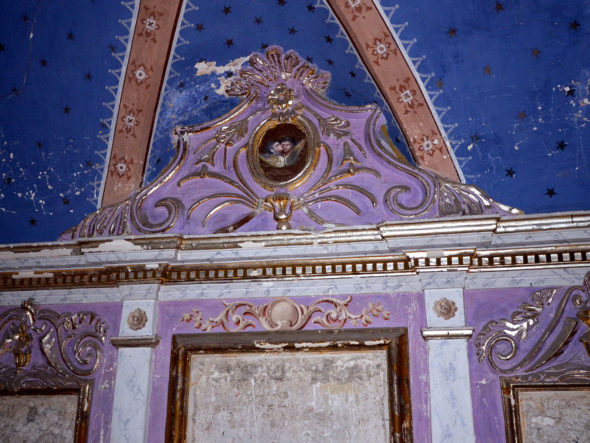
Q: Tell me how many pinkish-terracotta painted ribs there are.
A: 2